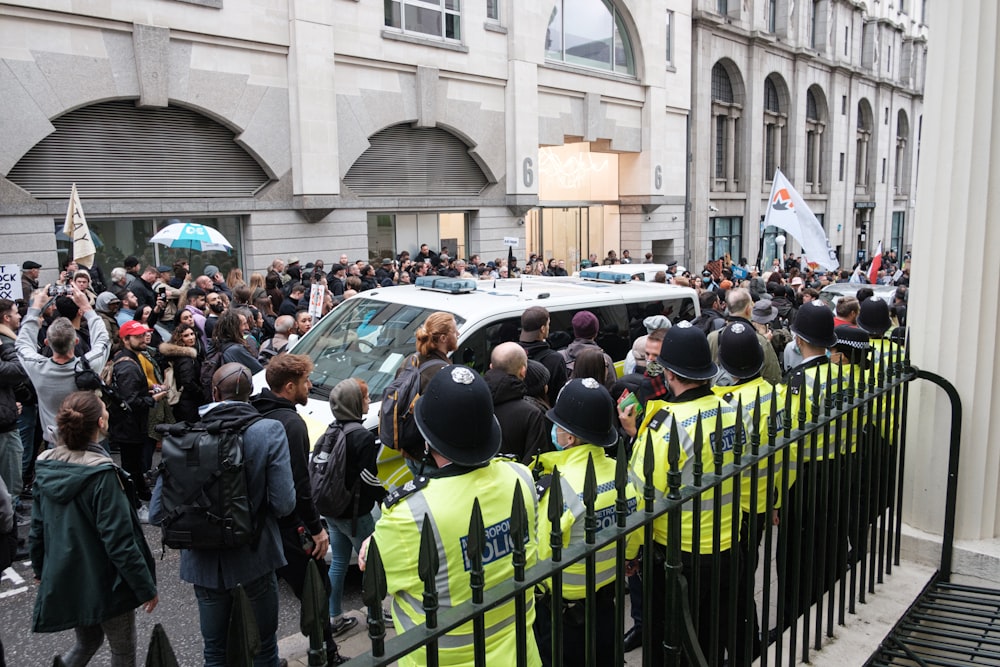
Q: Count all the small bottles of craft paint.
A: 0